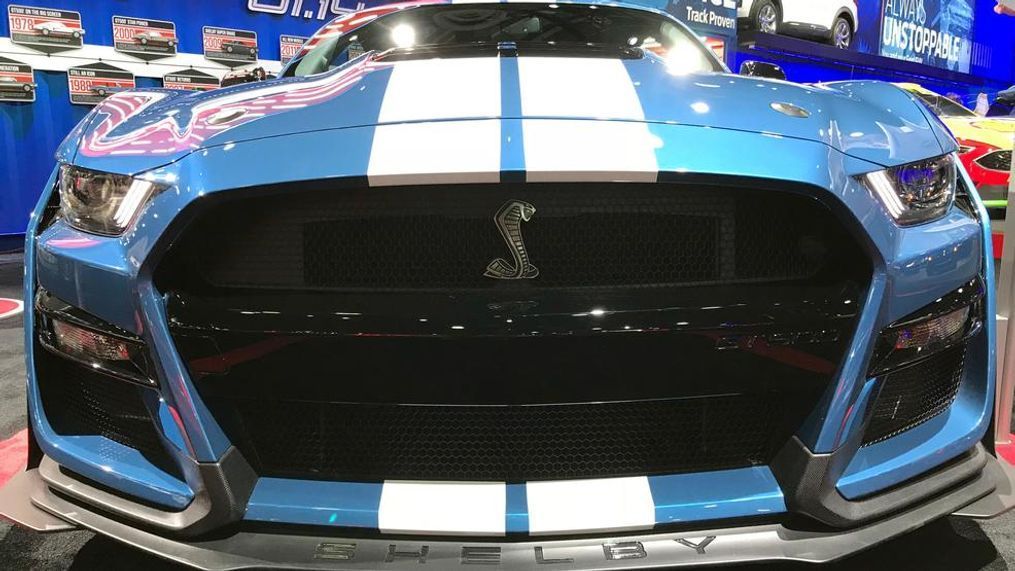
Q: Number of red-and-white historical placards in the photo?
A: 7